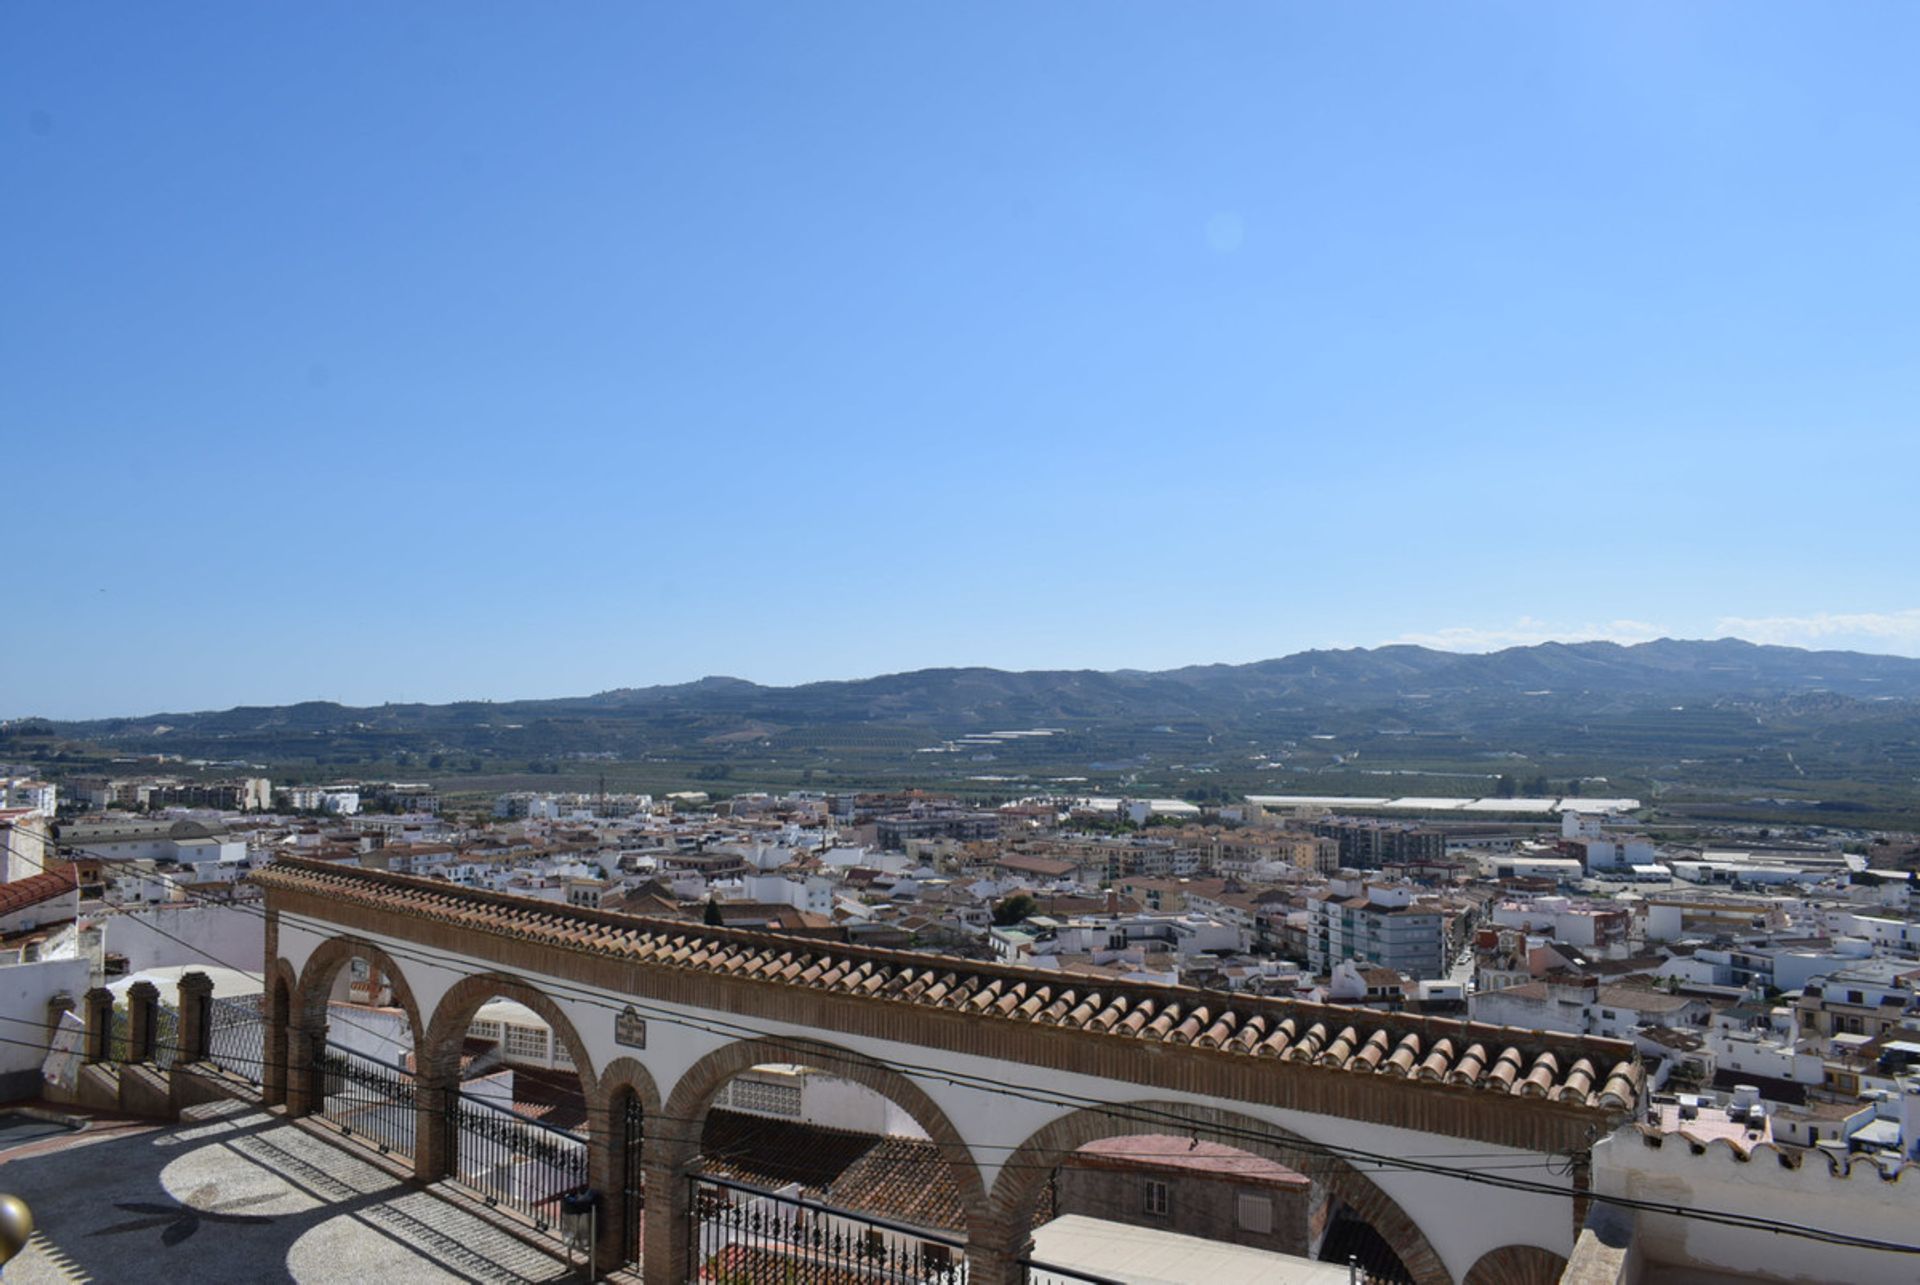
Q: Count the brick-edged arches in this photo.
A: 7